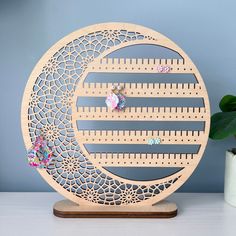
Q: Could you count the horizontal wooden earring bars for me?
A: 5